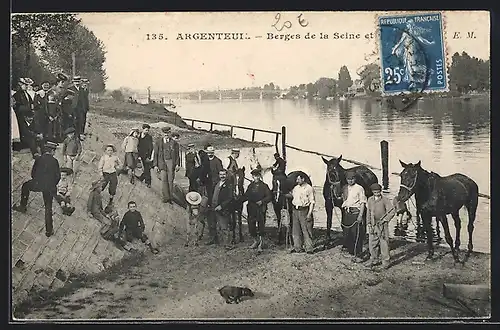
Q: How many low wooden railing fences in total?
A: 1